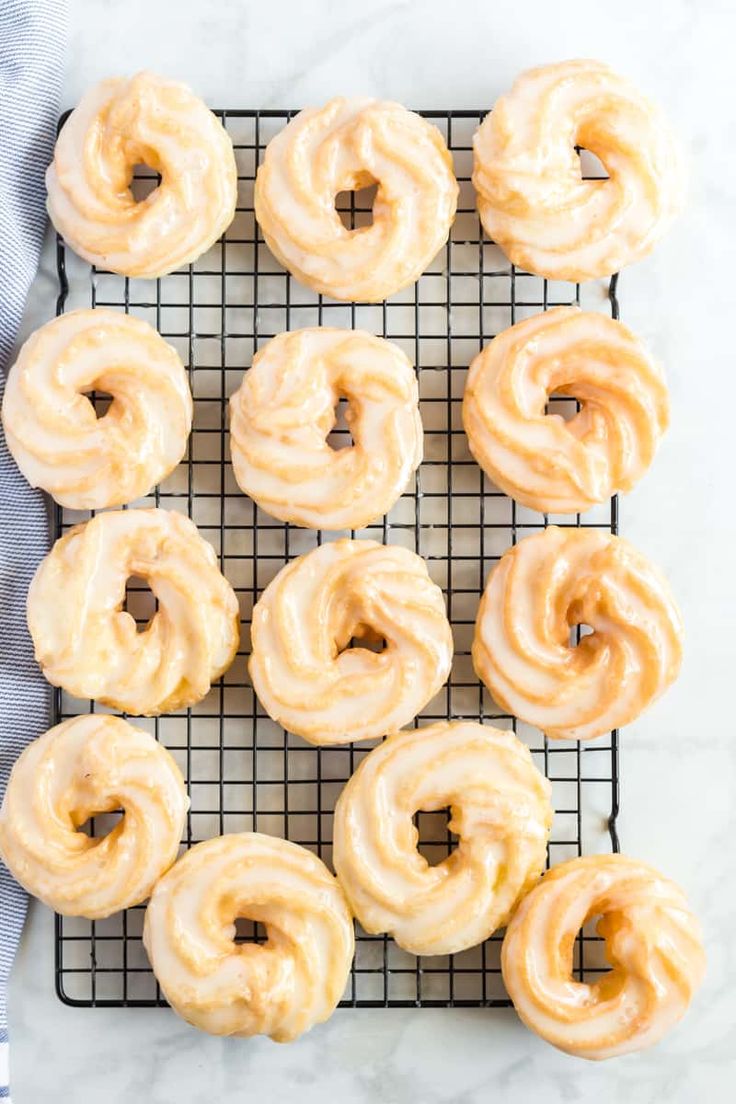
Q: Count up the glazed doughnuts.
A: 13